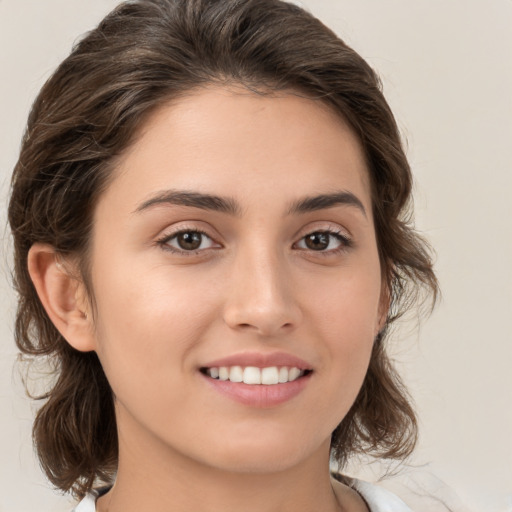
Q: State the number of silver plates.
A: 0